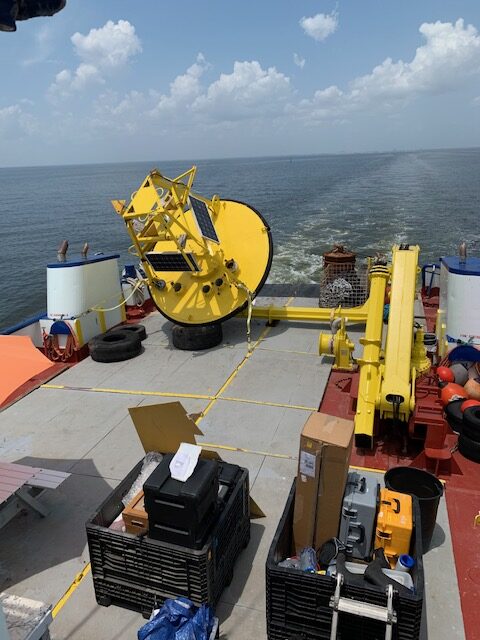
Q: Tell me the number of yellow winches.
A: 1